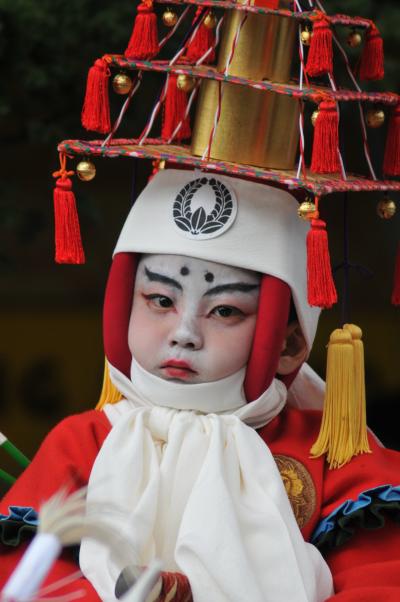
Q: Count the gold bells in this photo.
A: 11